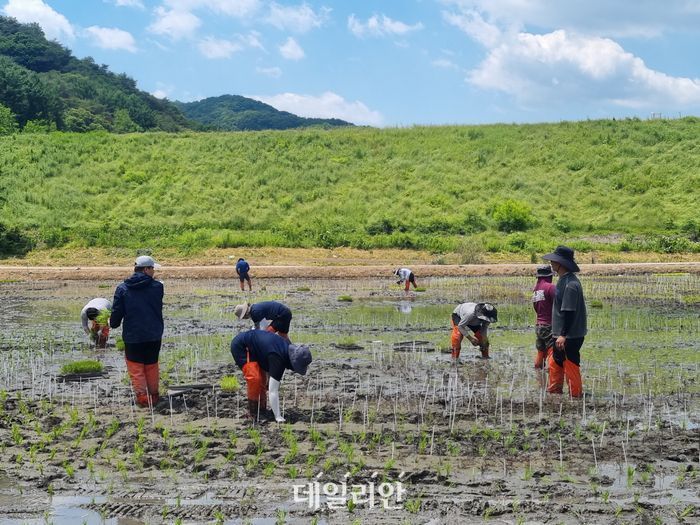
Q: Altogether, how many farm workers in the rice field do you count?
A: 9